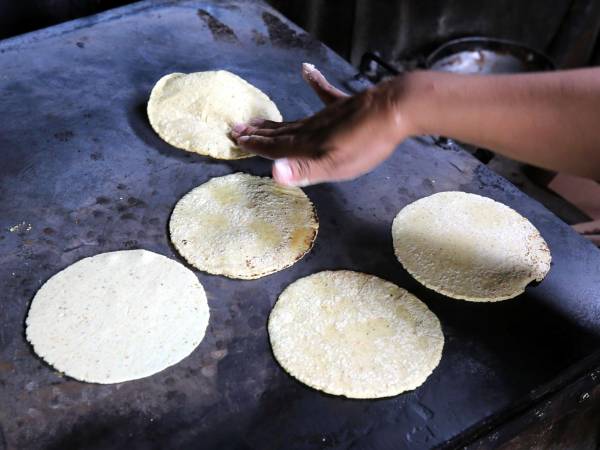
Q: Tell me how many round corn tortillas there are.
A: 5